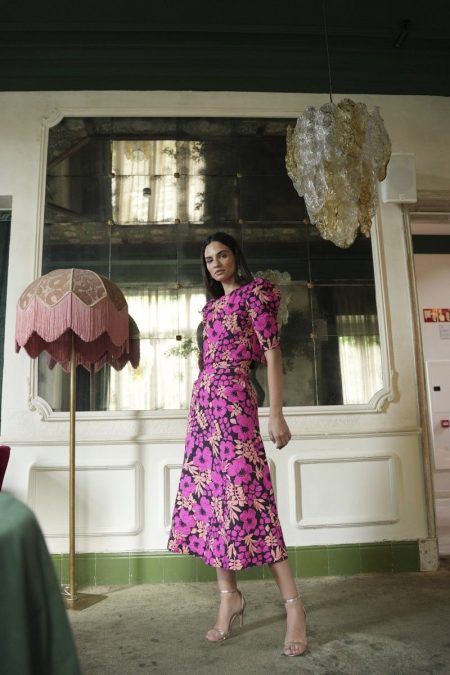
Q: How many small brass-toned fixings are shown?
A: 11